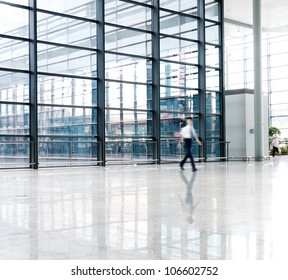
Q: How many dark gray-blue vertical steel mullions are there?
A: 5